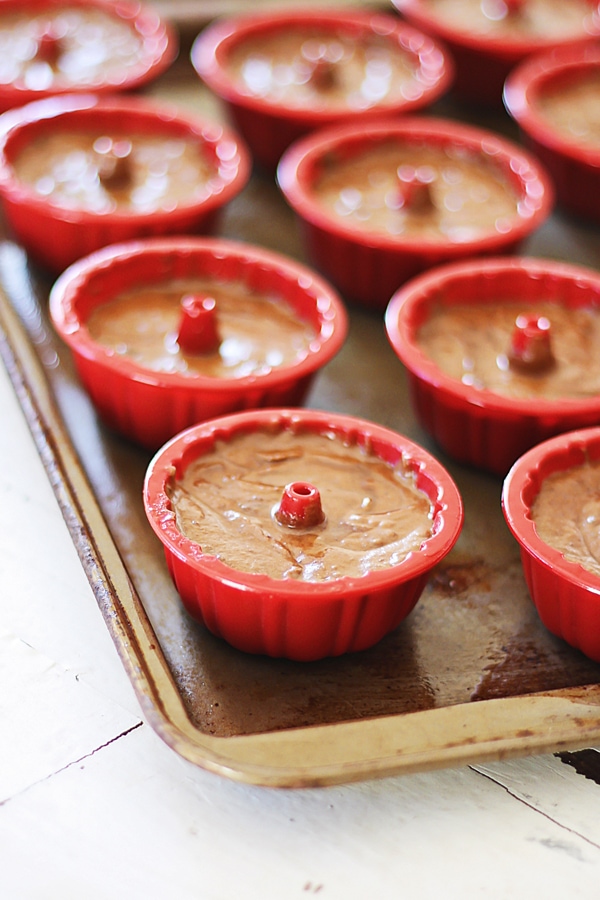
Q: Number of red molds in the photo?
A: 10